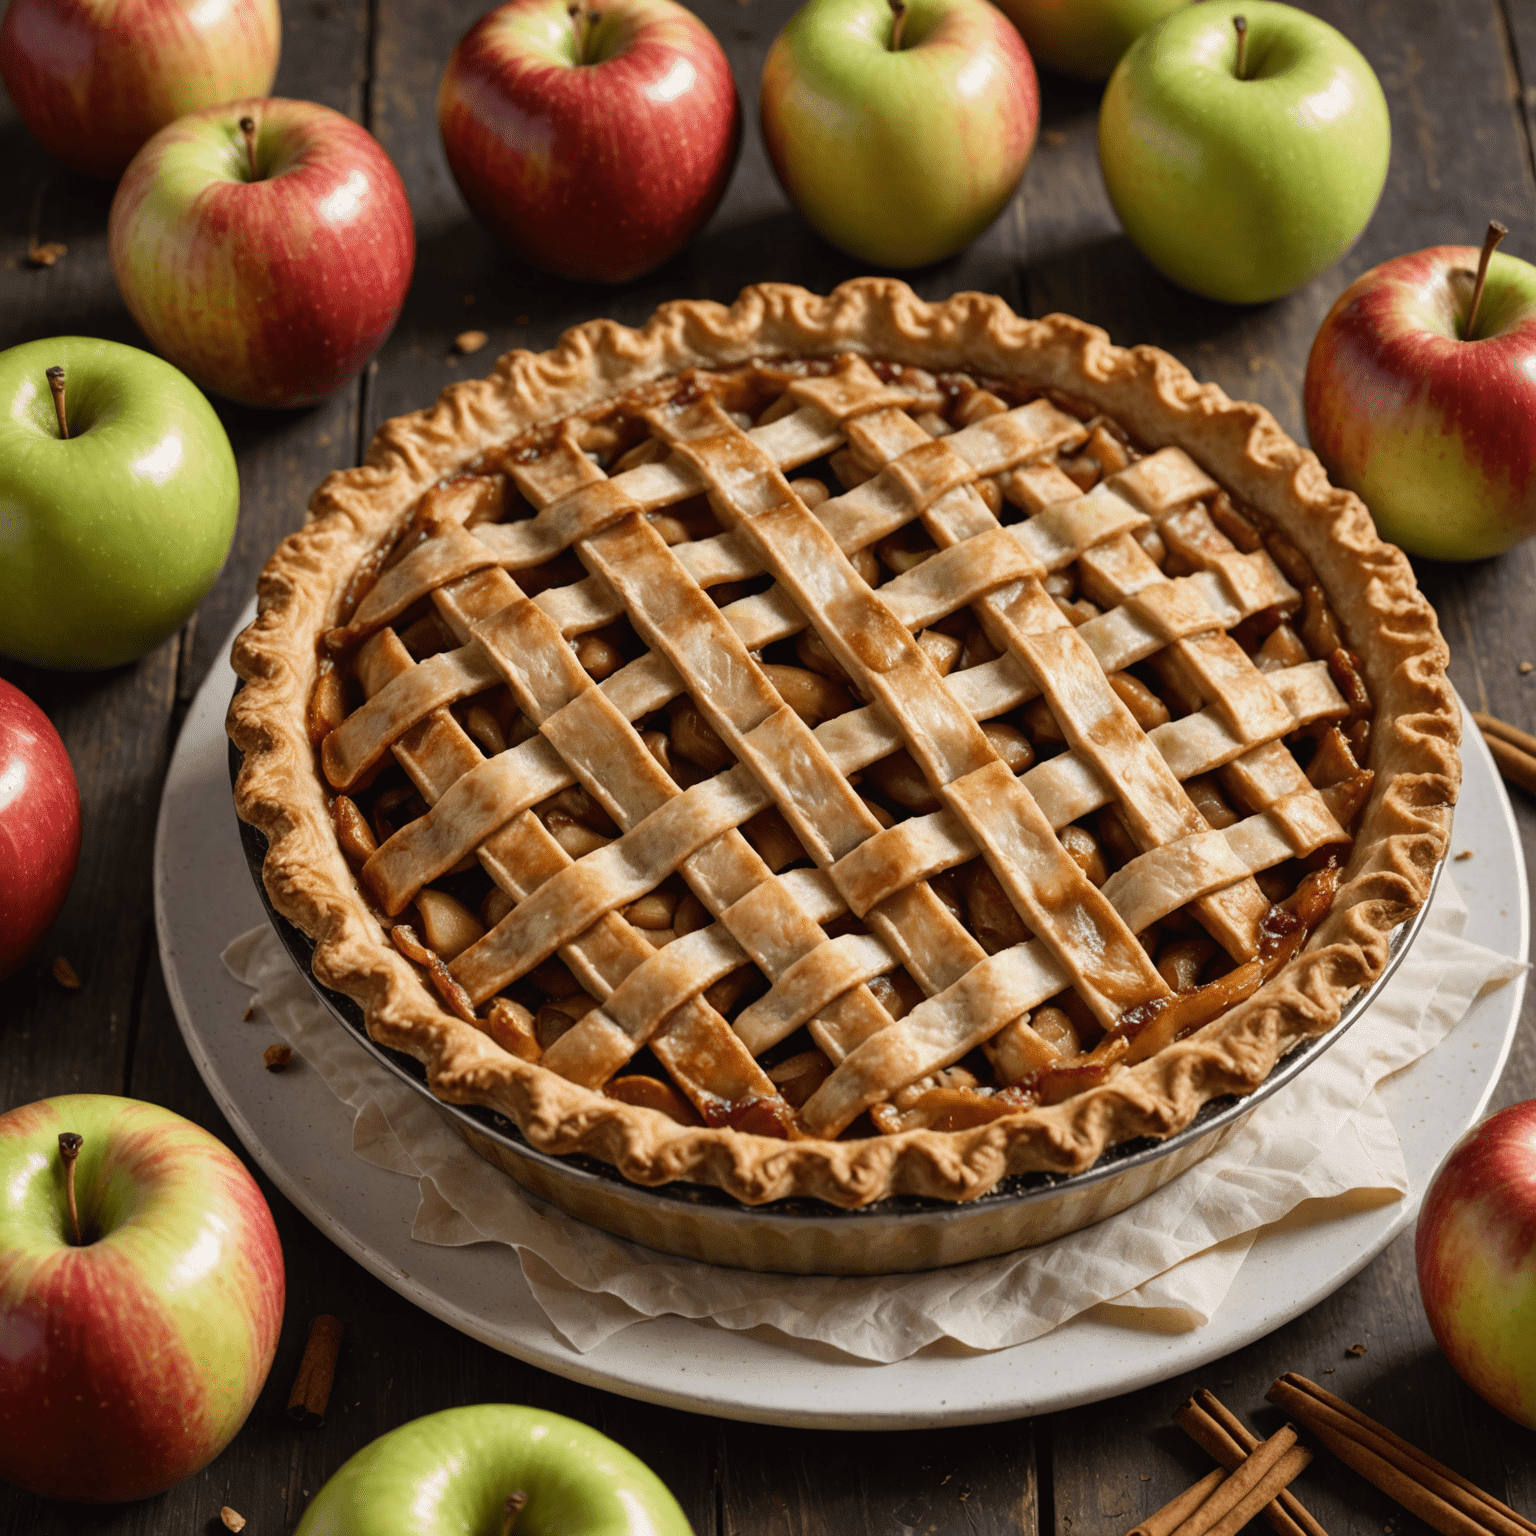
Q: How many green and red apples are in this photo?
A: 12